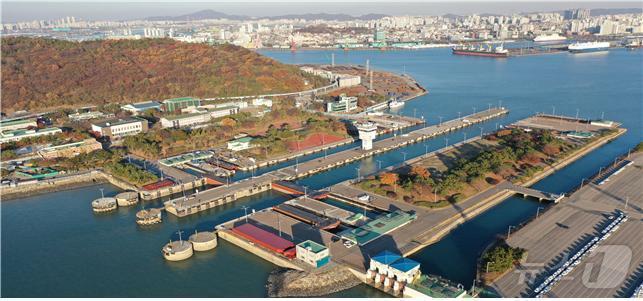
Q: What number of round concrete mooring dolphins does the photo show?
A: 5